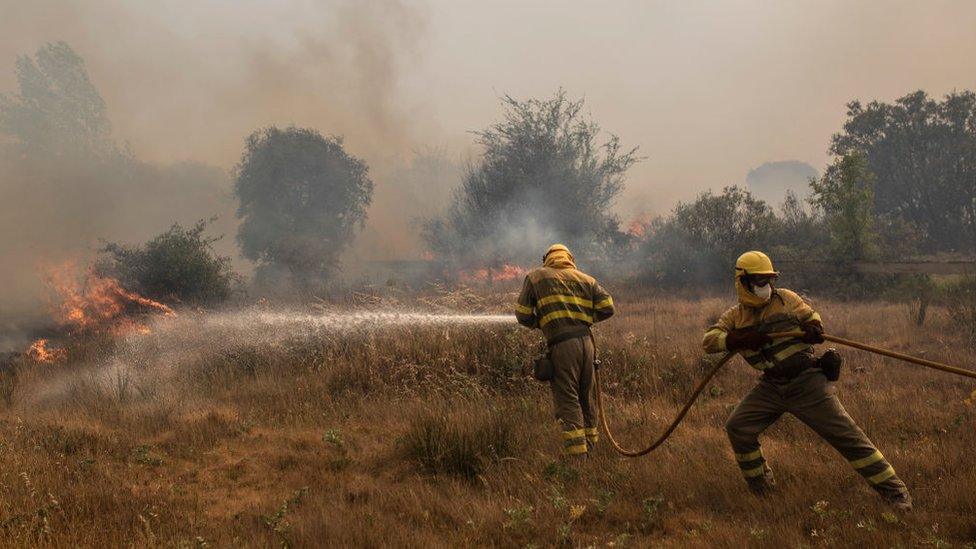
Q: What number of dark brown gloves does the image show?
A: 2